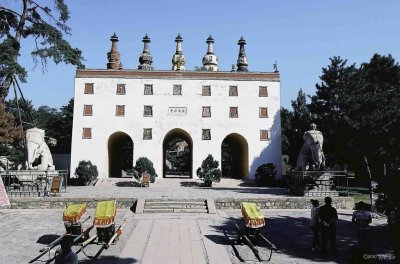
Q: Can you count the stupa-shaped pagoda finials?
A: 5